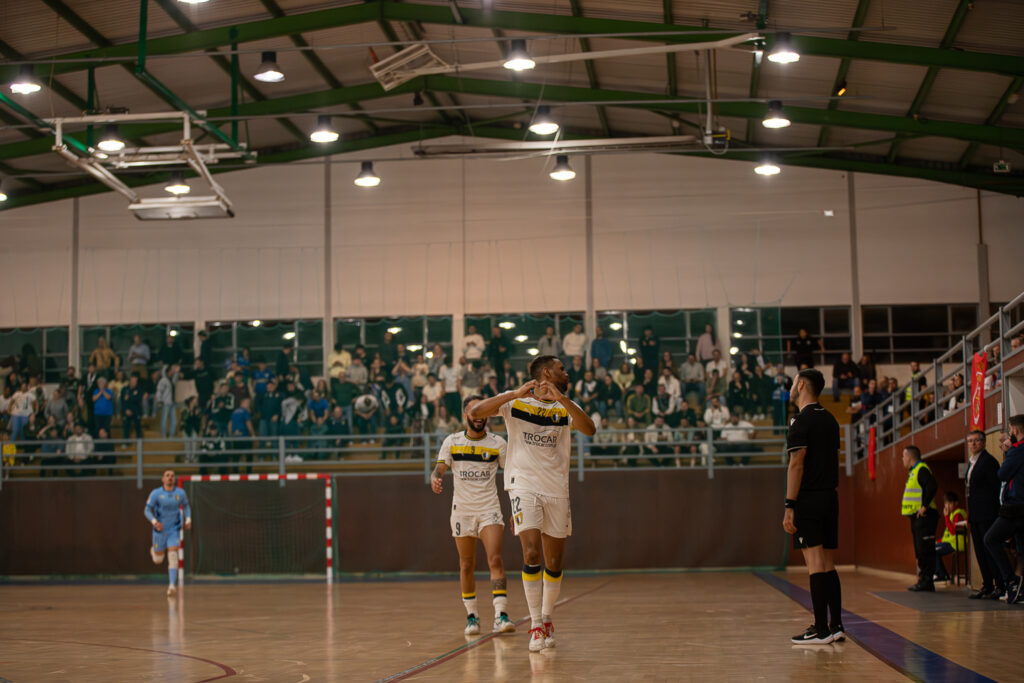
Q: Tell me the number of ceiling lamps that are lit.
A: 14